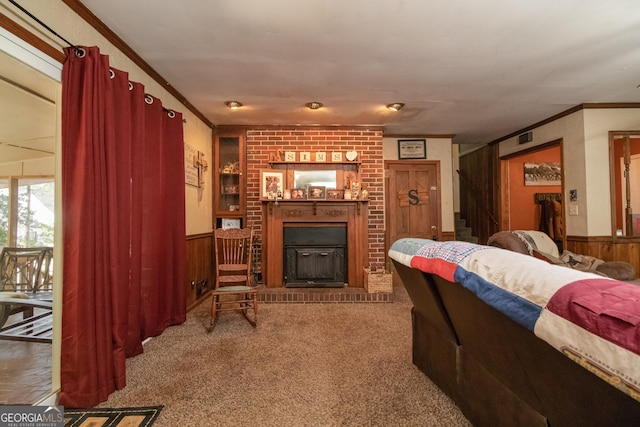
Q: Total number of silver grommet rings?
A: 5